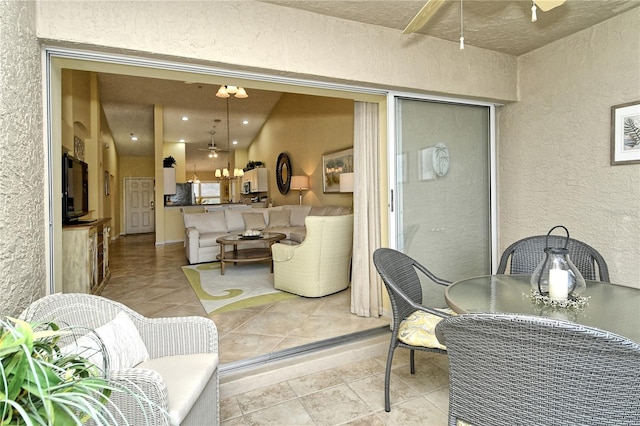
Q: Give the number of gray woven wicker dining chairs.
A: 3